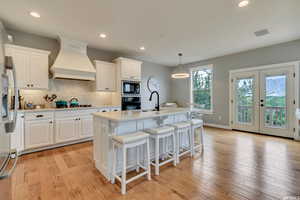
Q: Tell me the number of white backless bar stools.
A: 4